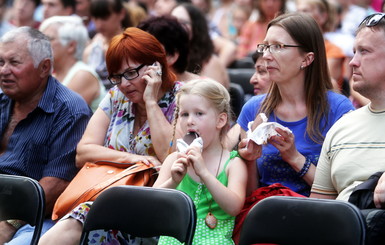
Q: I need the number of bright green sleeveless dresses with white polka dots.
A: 1